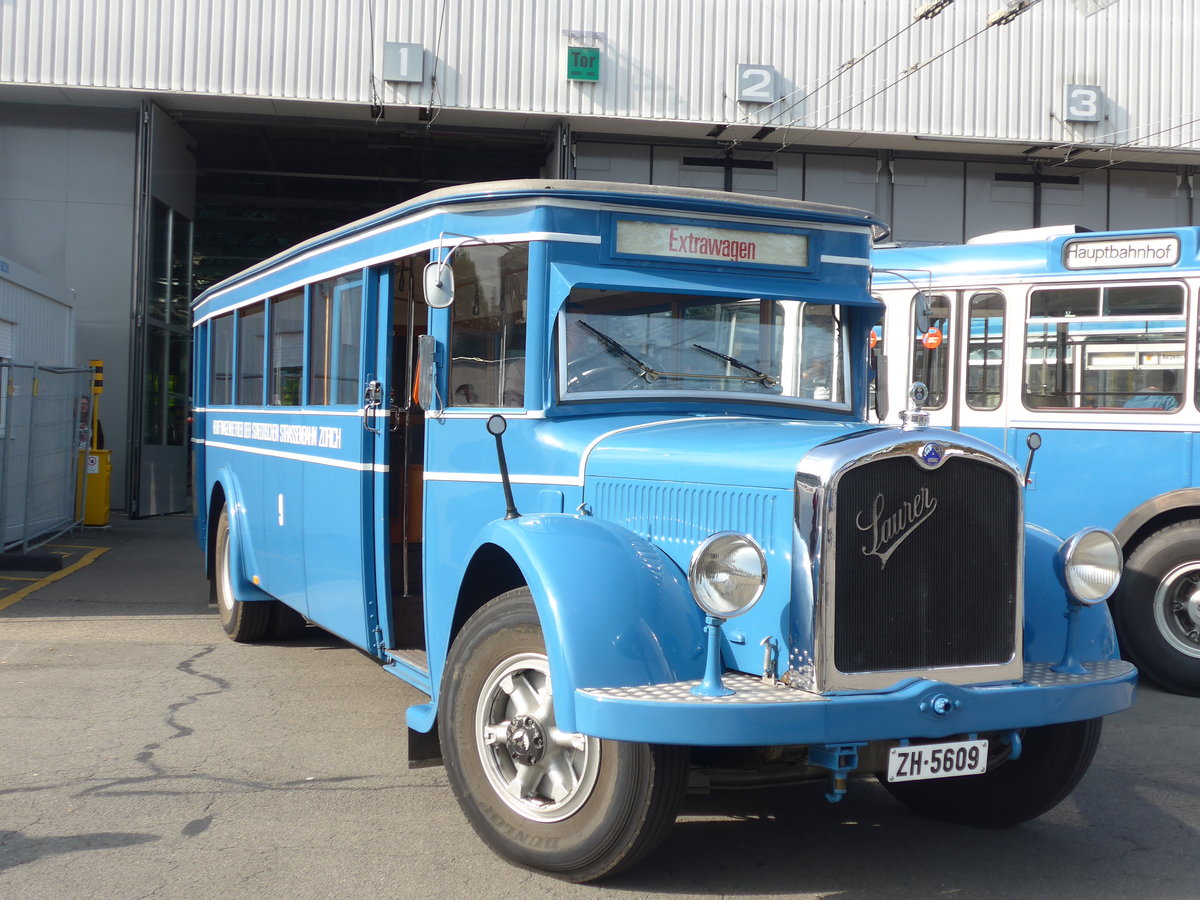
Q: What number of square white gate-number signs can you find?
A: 3